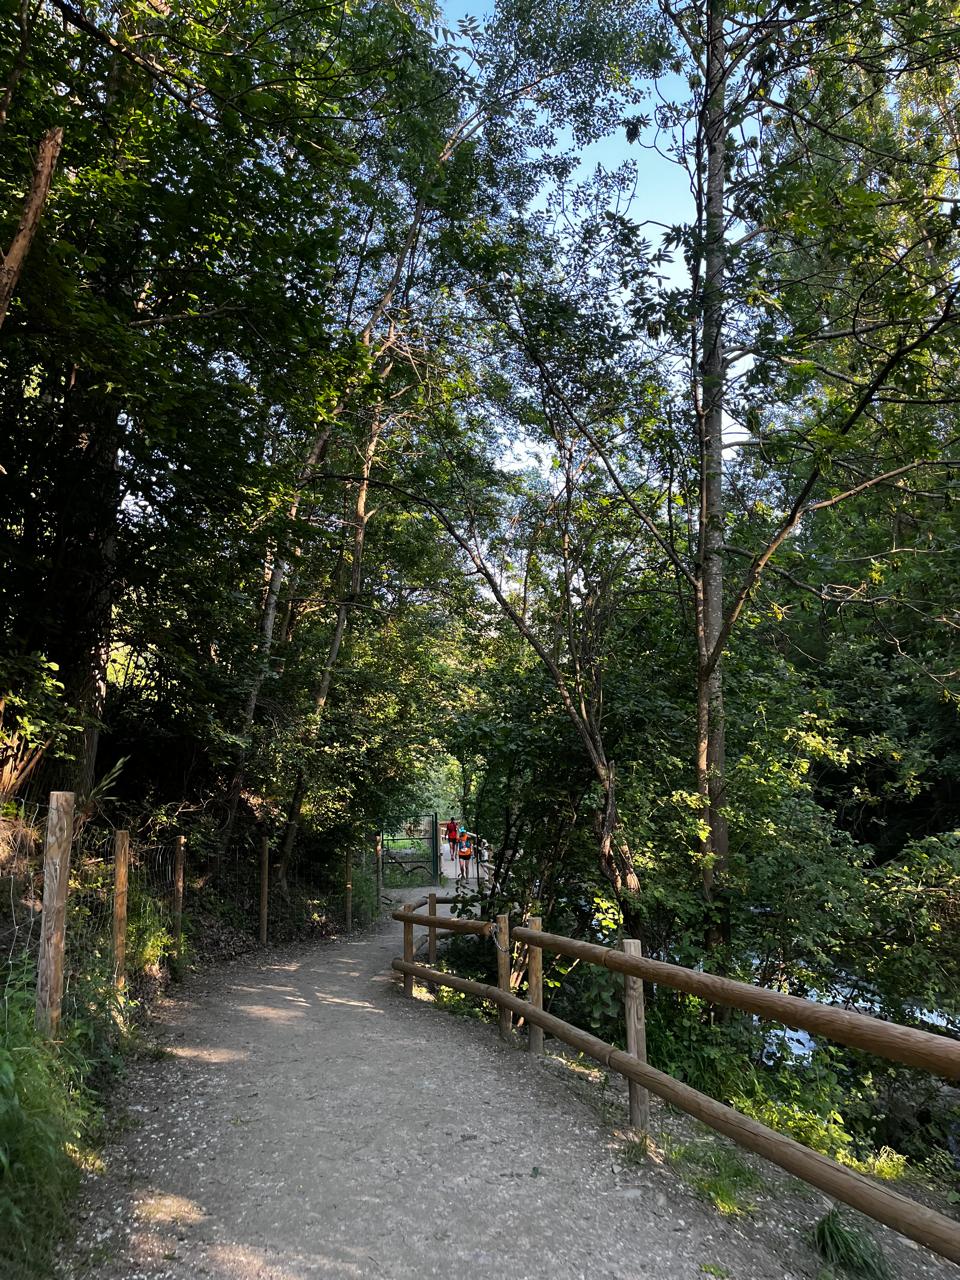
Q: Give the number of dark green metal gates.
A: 1